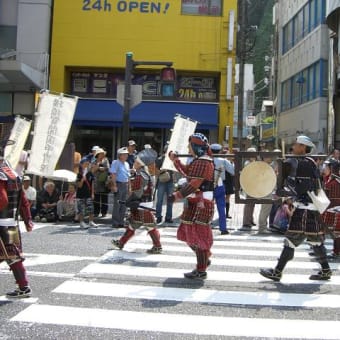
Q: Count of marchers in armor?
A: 5